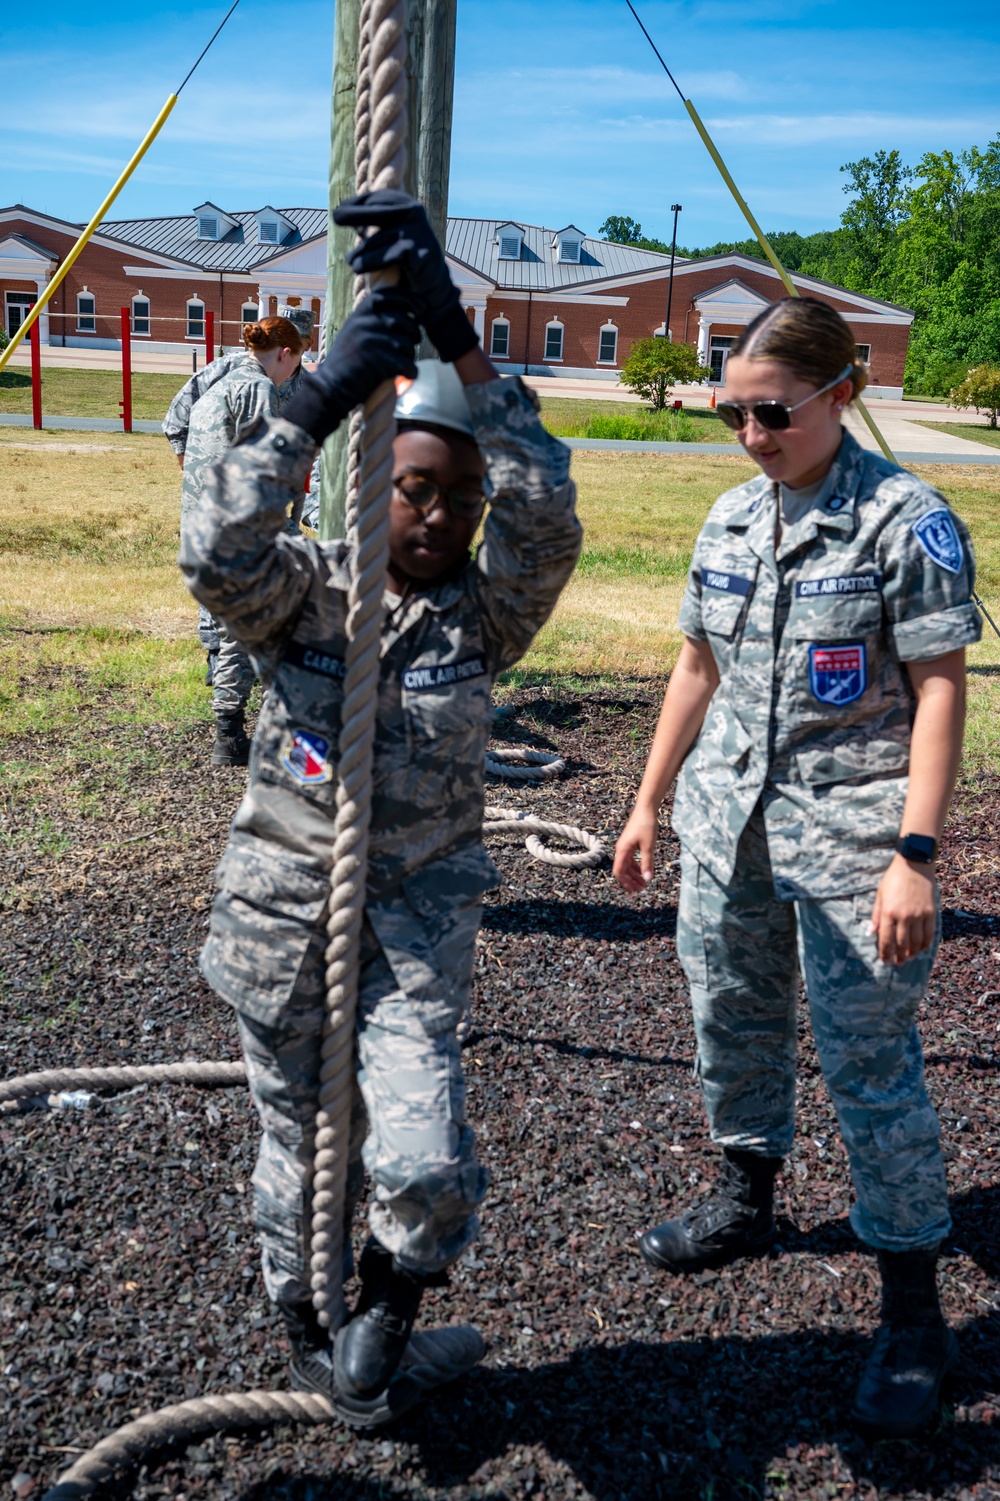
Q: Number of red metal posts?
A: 3